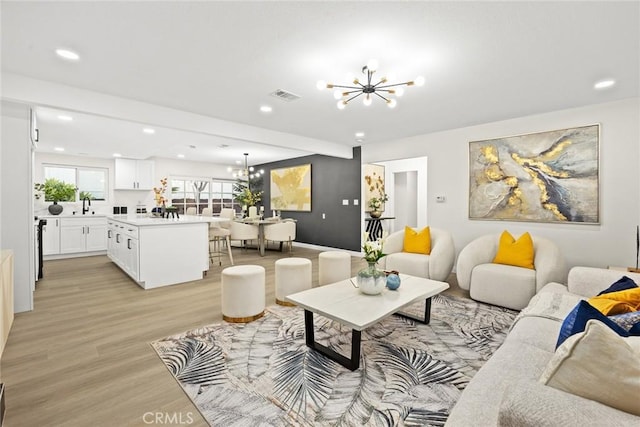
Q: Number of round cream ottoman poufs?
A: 3